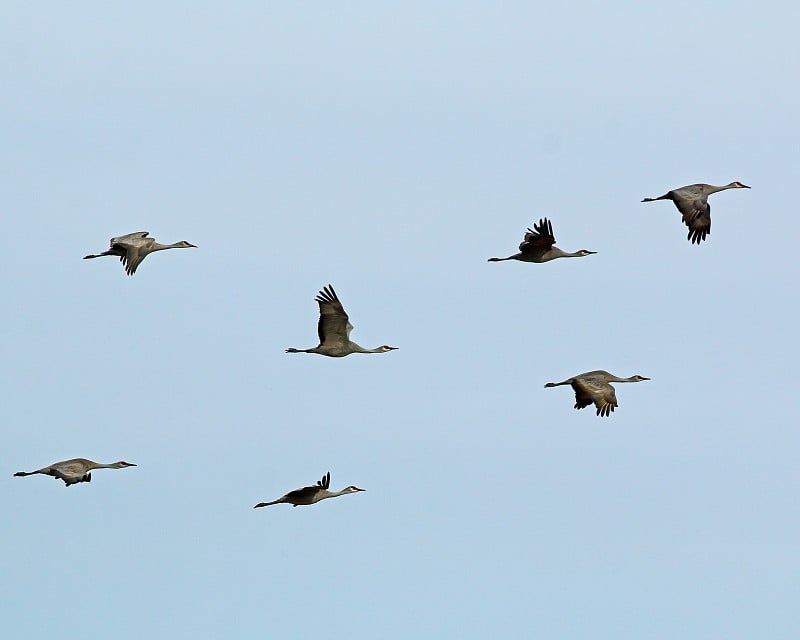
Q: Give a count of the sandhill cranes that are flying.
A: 7